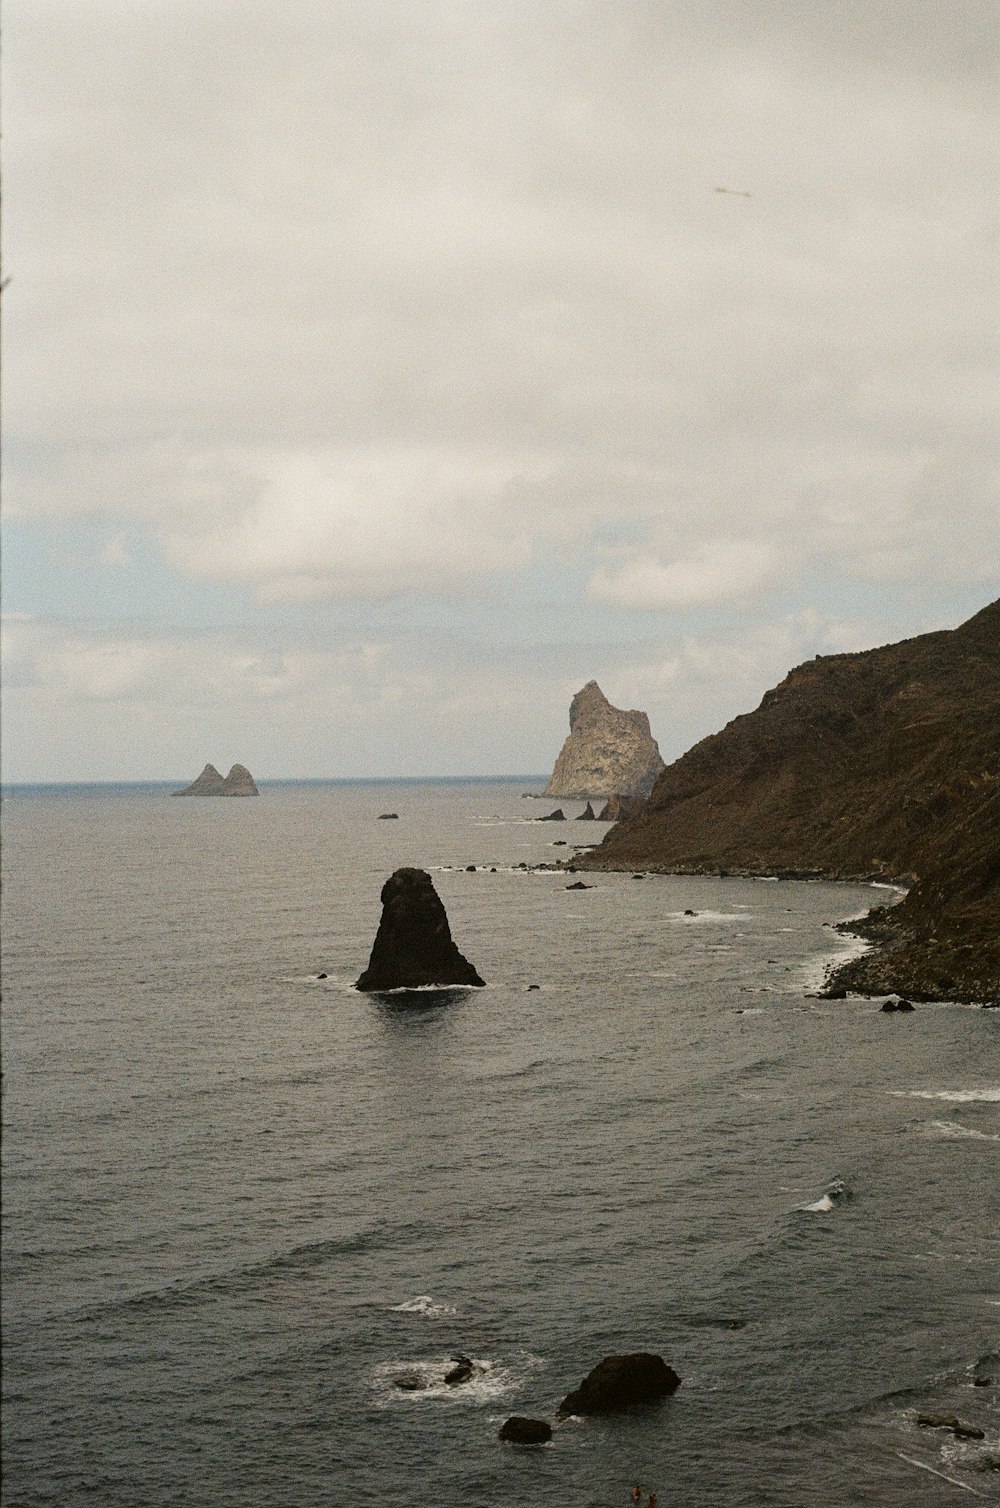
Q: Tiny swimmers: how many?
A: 2